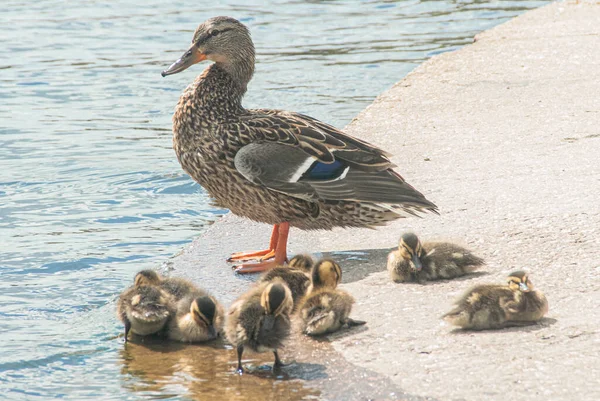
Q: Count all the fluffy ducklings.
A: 7